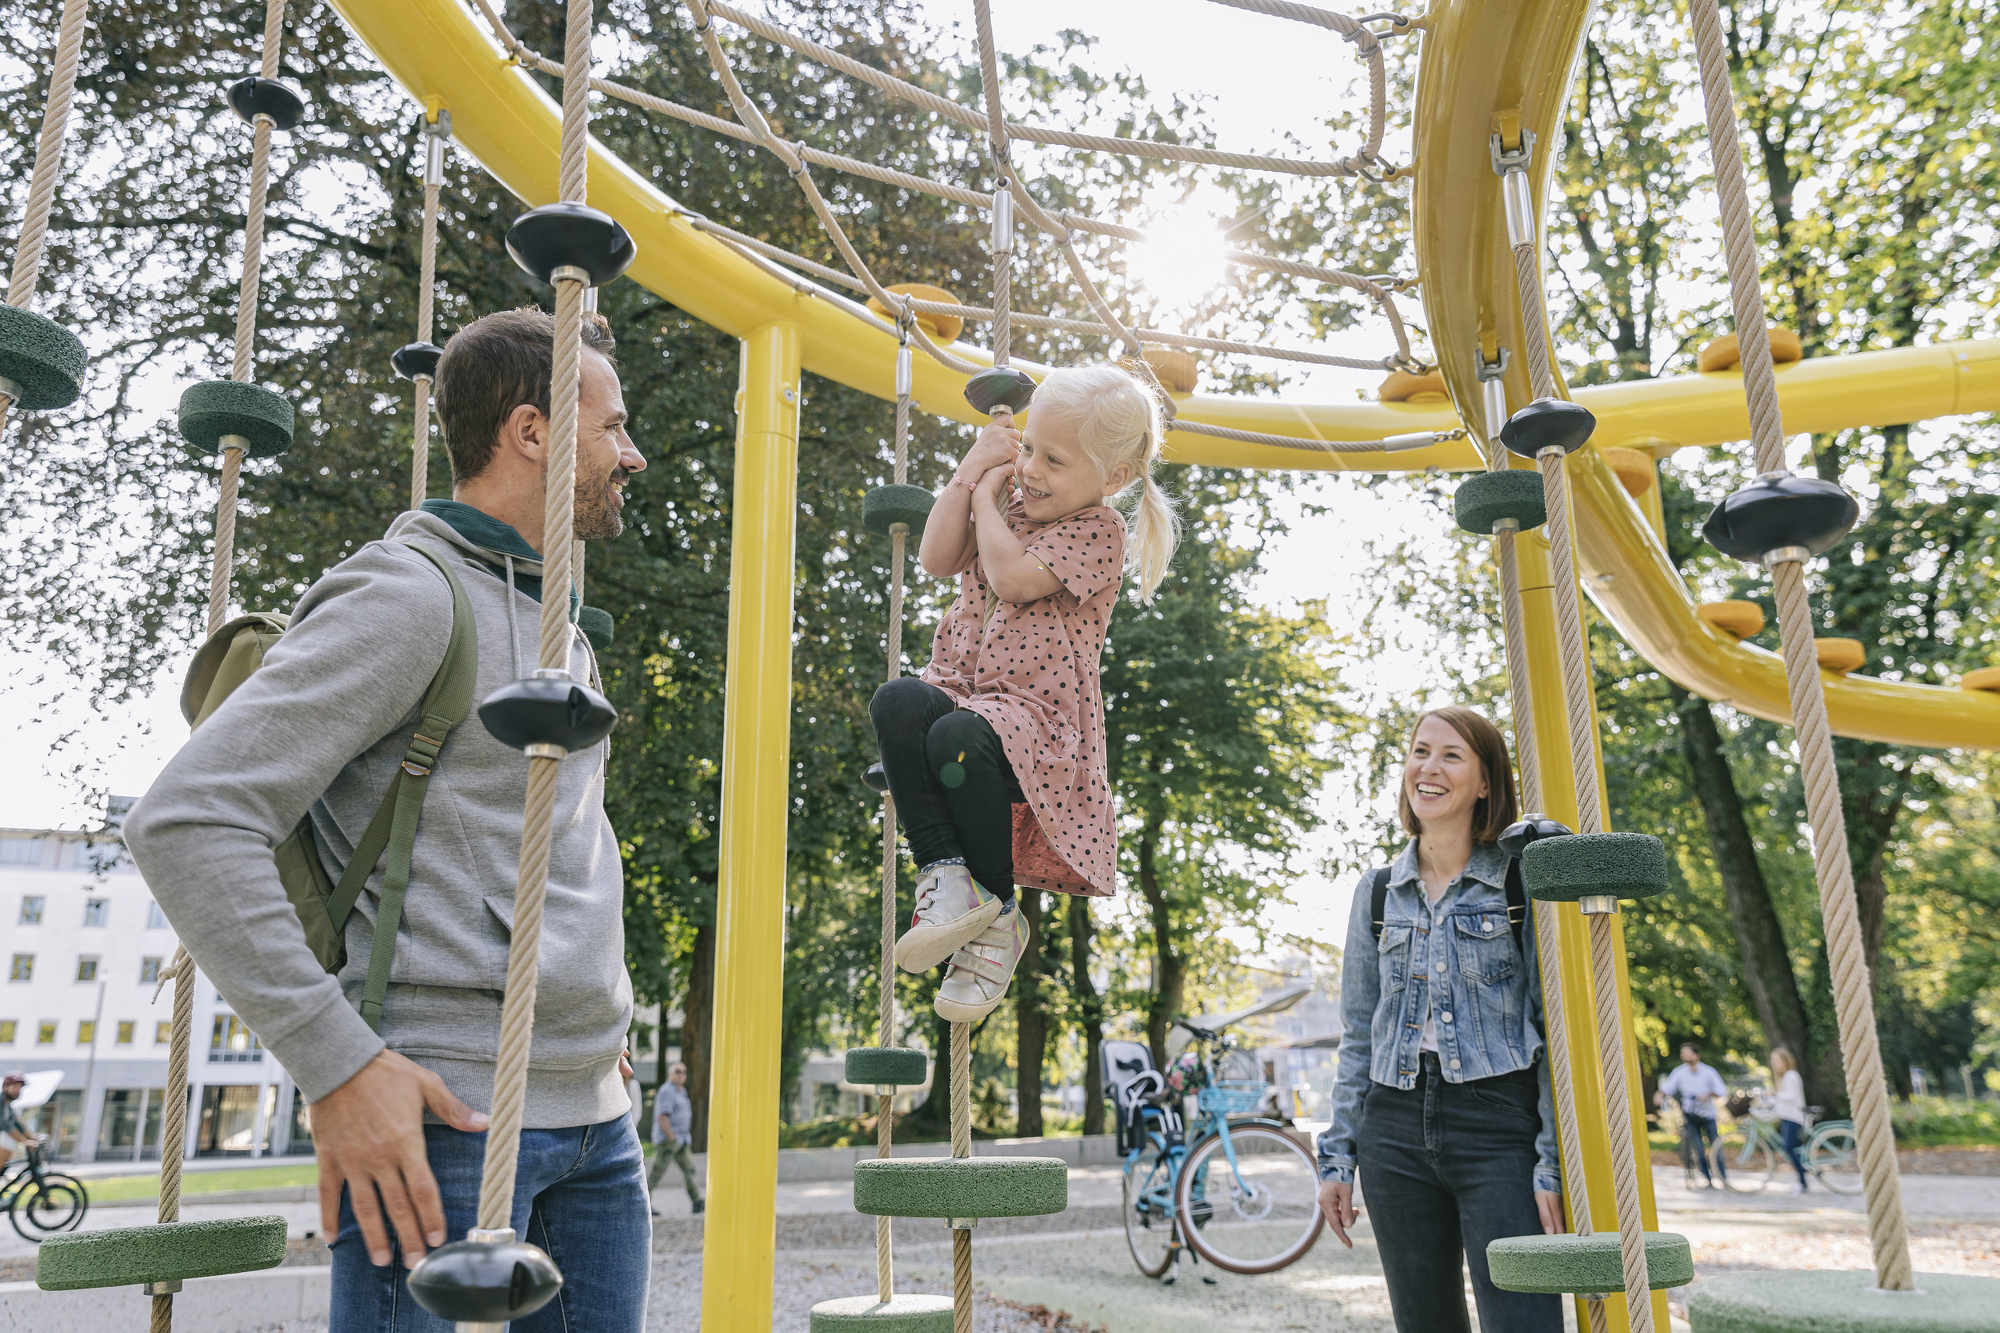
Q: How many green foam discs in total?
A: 12